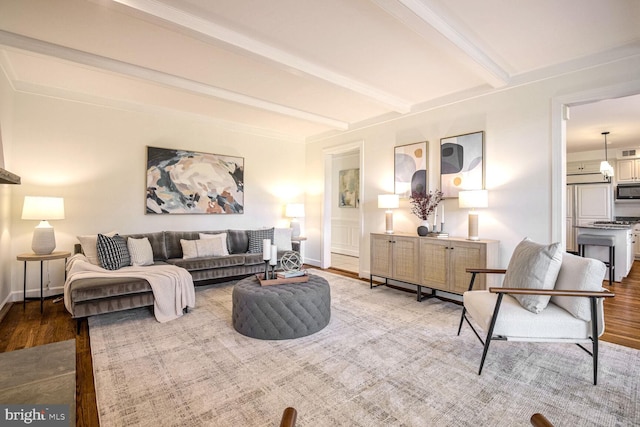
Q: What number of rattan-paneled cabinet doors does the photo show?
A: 4